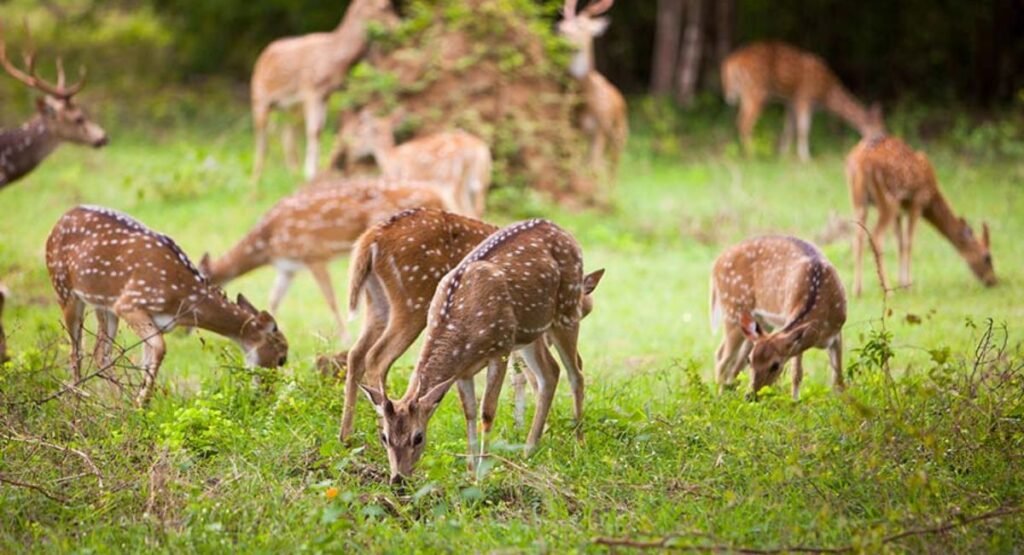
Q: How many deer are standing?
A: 11